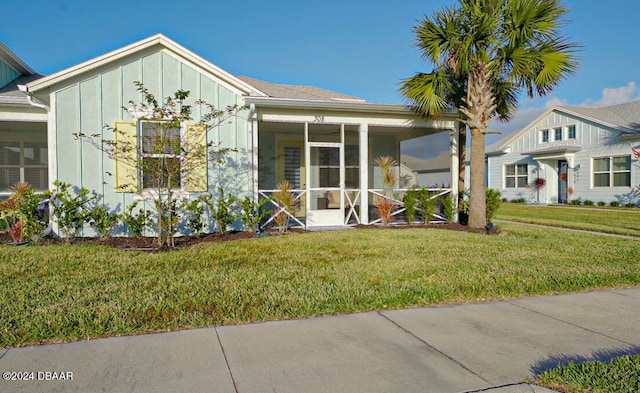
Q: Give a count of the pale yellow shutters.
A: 2